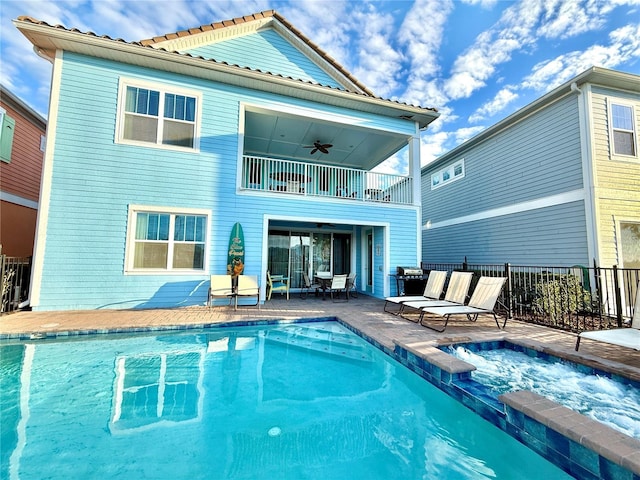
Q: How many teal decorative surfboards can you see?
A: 1